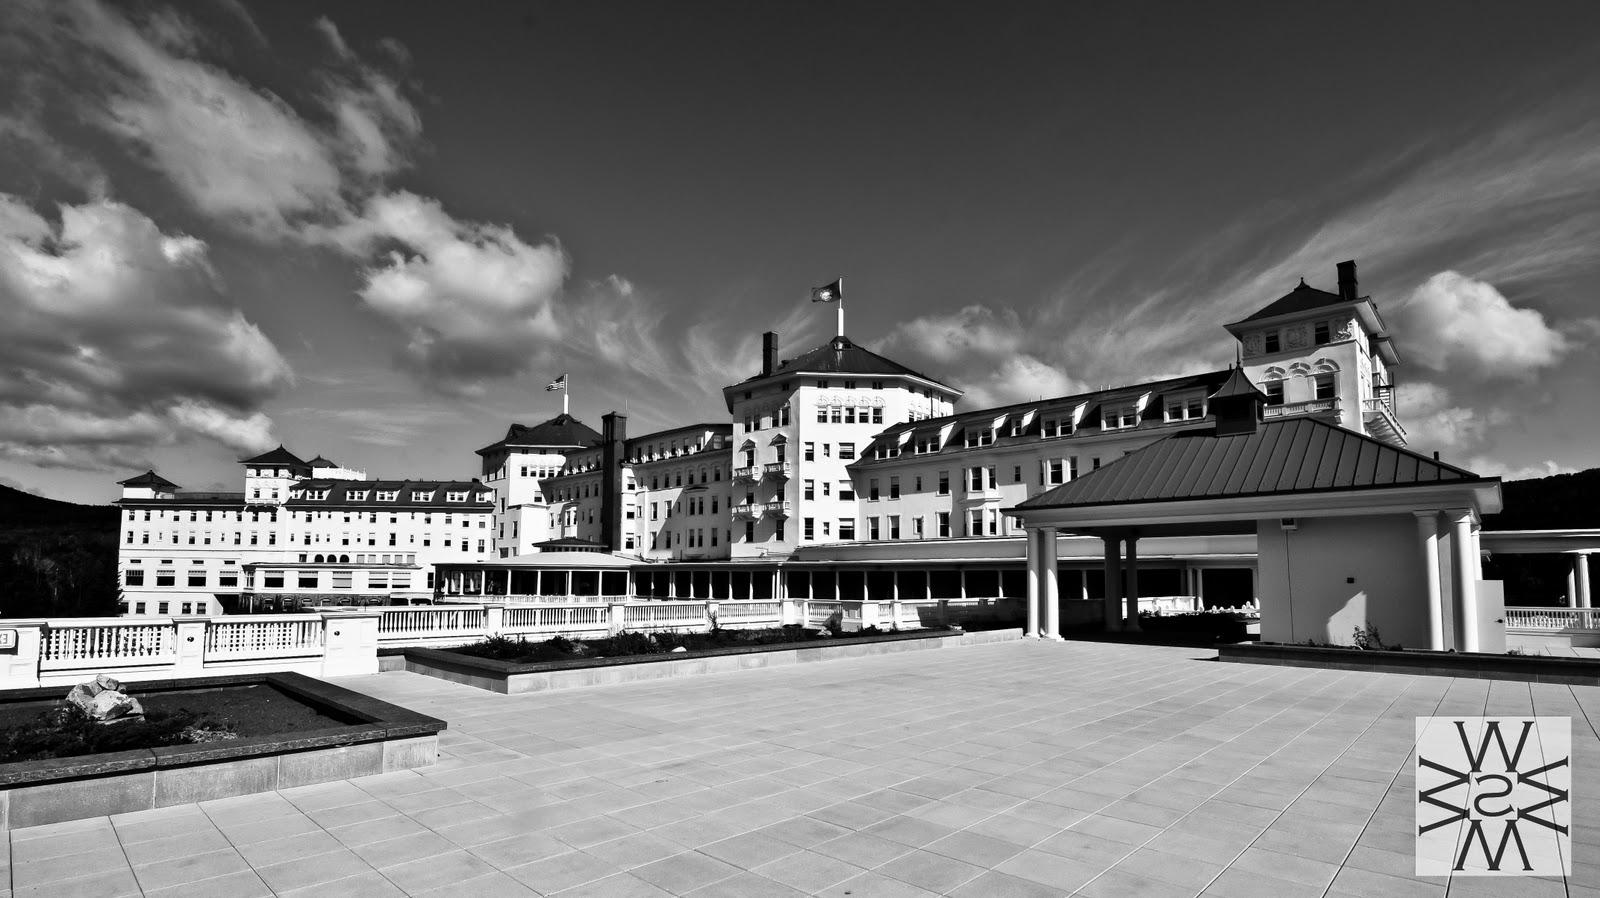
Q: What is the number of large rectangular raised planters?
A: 3